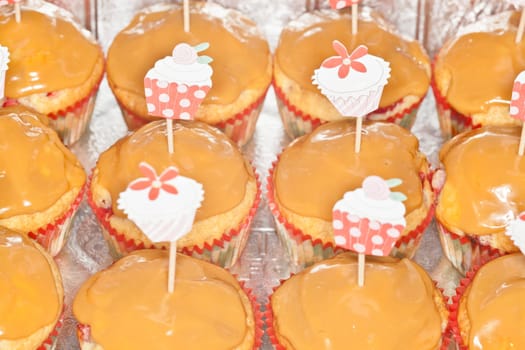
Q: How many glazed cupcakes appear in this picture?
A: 12